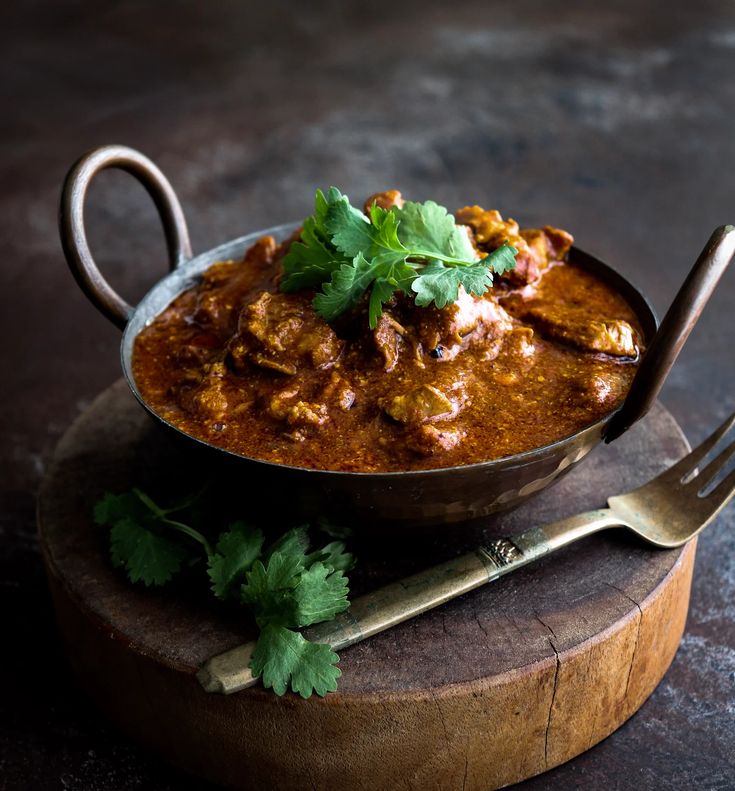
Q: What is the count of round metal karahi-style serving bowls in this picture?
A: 1